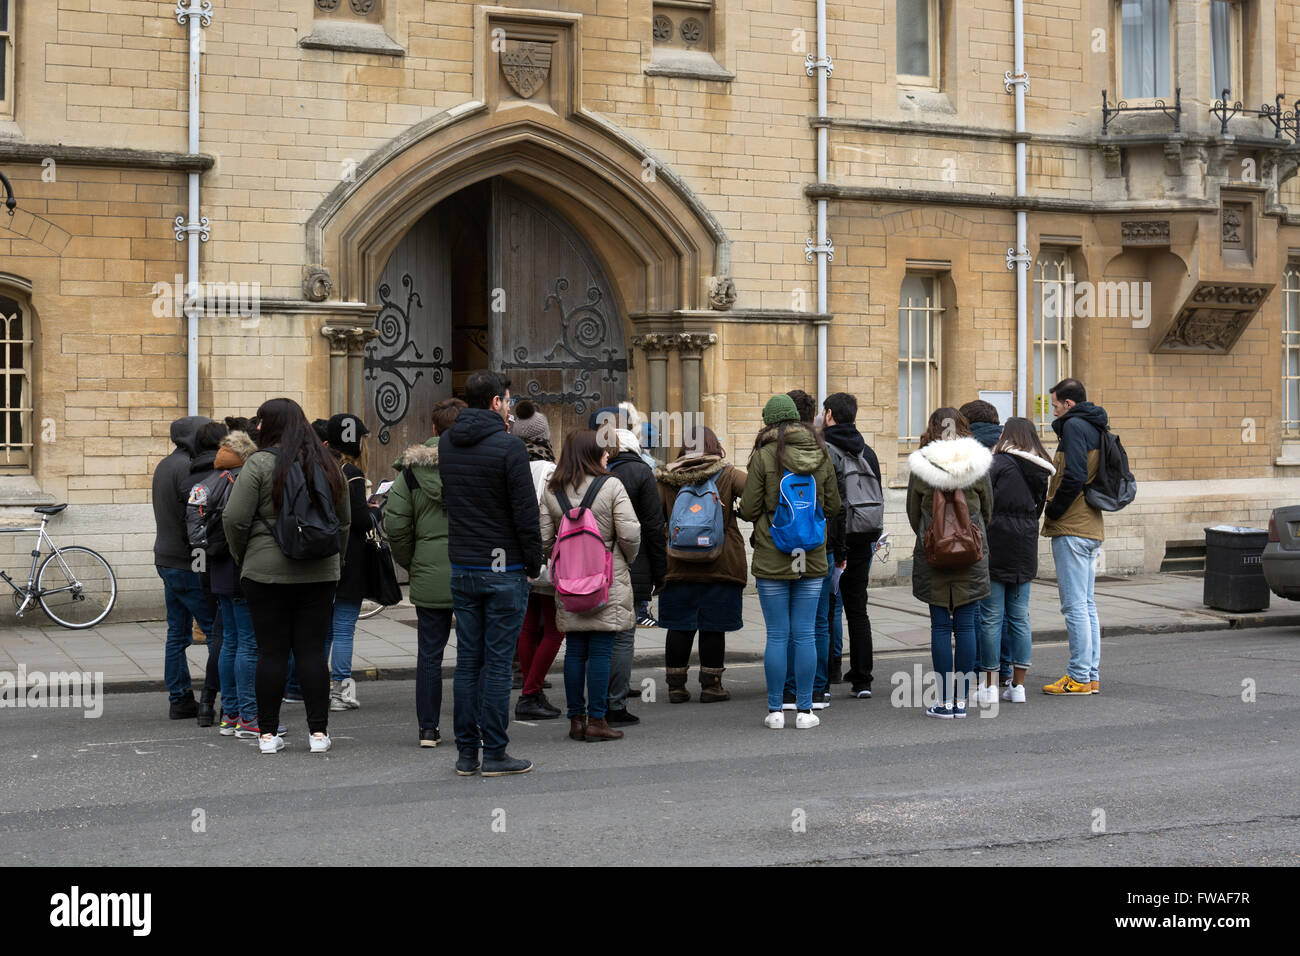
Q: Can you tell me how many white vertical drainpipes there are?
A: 3